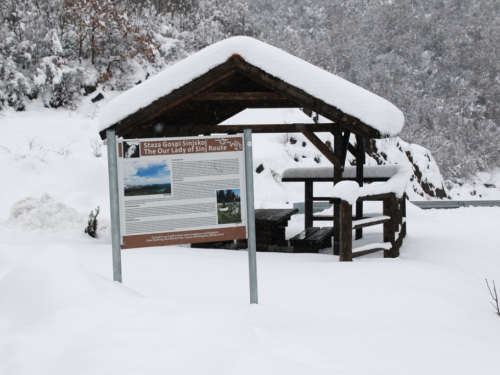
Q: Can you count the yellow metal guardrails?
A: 0